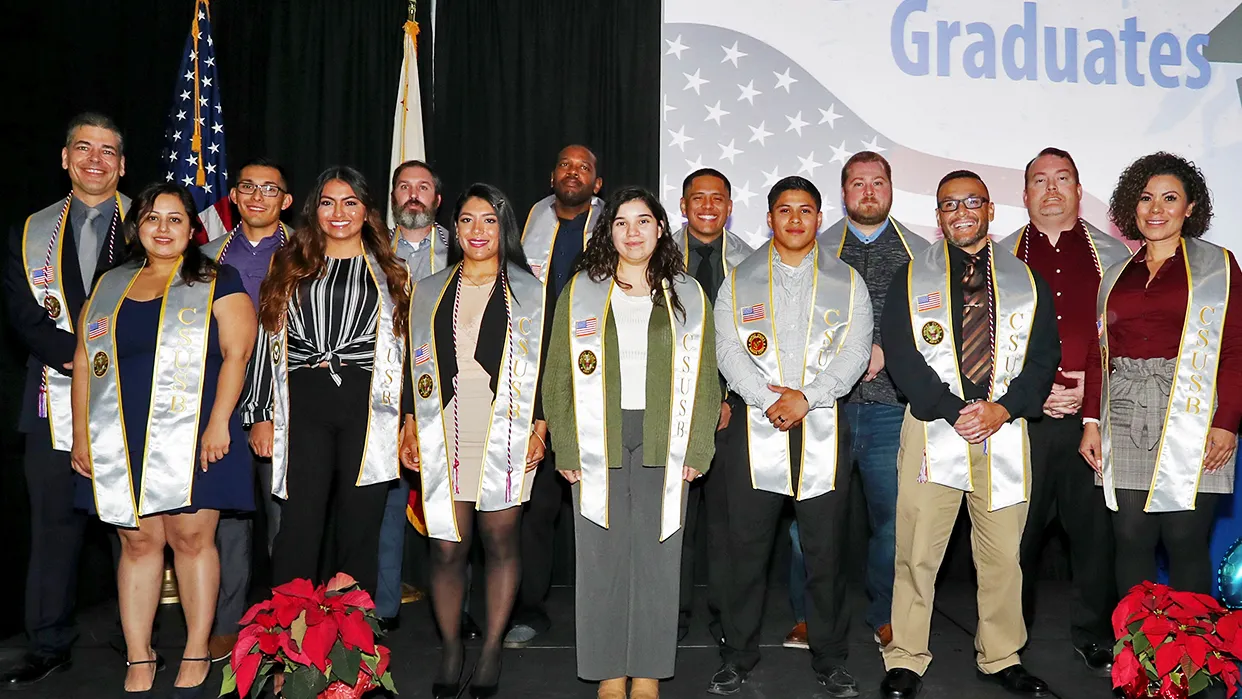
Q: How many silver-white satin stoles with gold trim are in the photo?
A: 14